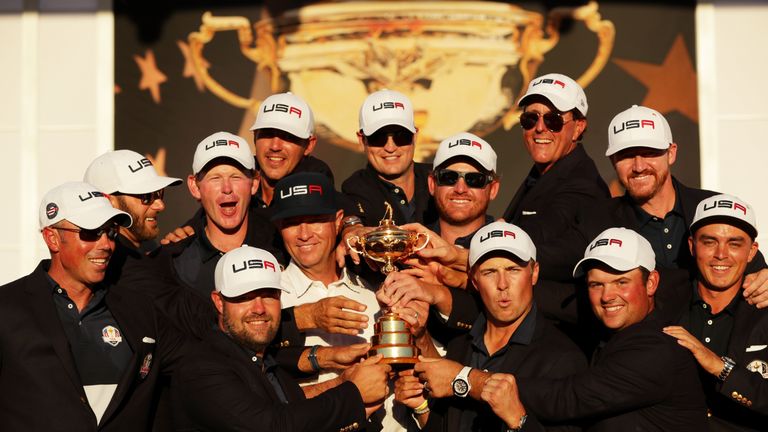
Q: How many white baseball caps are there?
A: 12